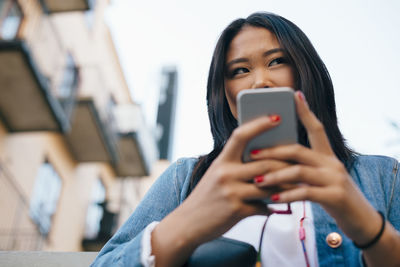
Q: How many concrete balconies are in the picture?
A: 4